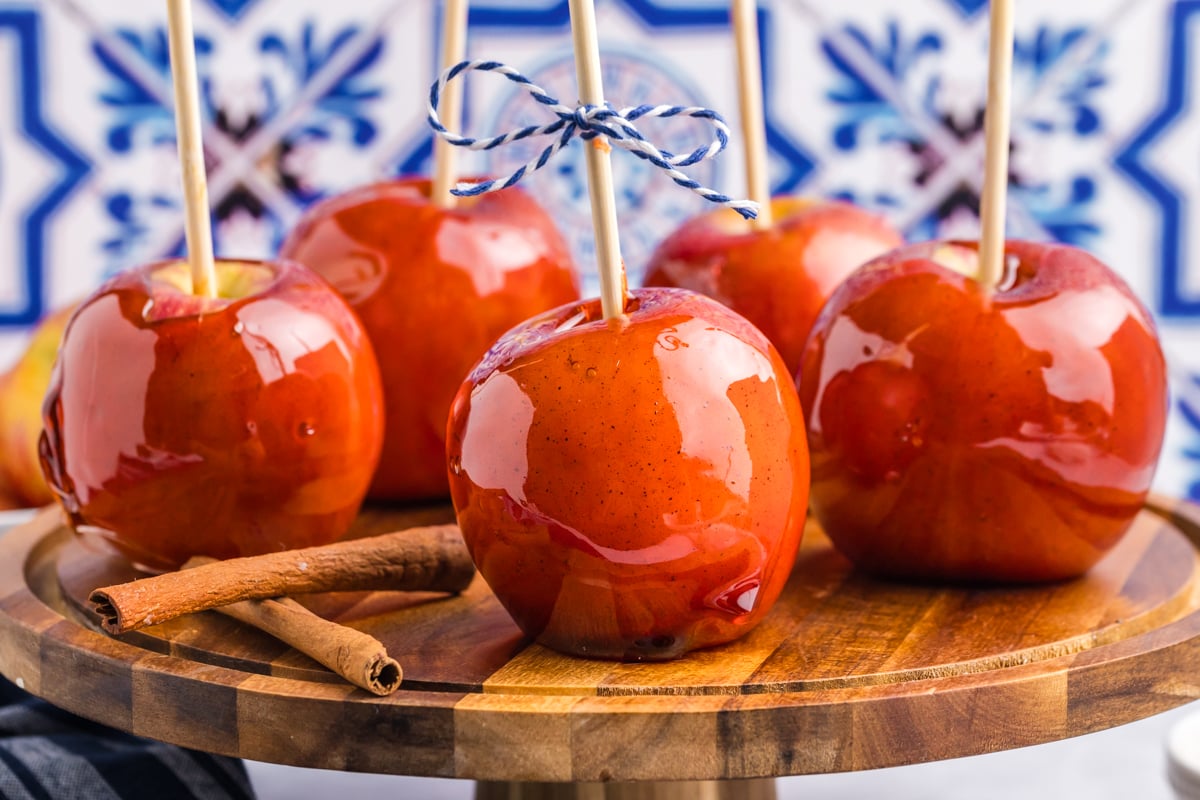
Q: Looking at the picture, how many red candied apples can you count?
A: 5